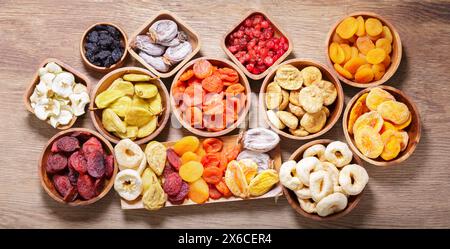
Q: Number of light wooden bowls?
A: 11